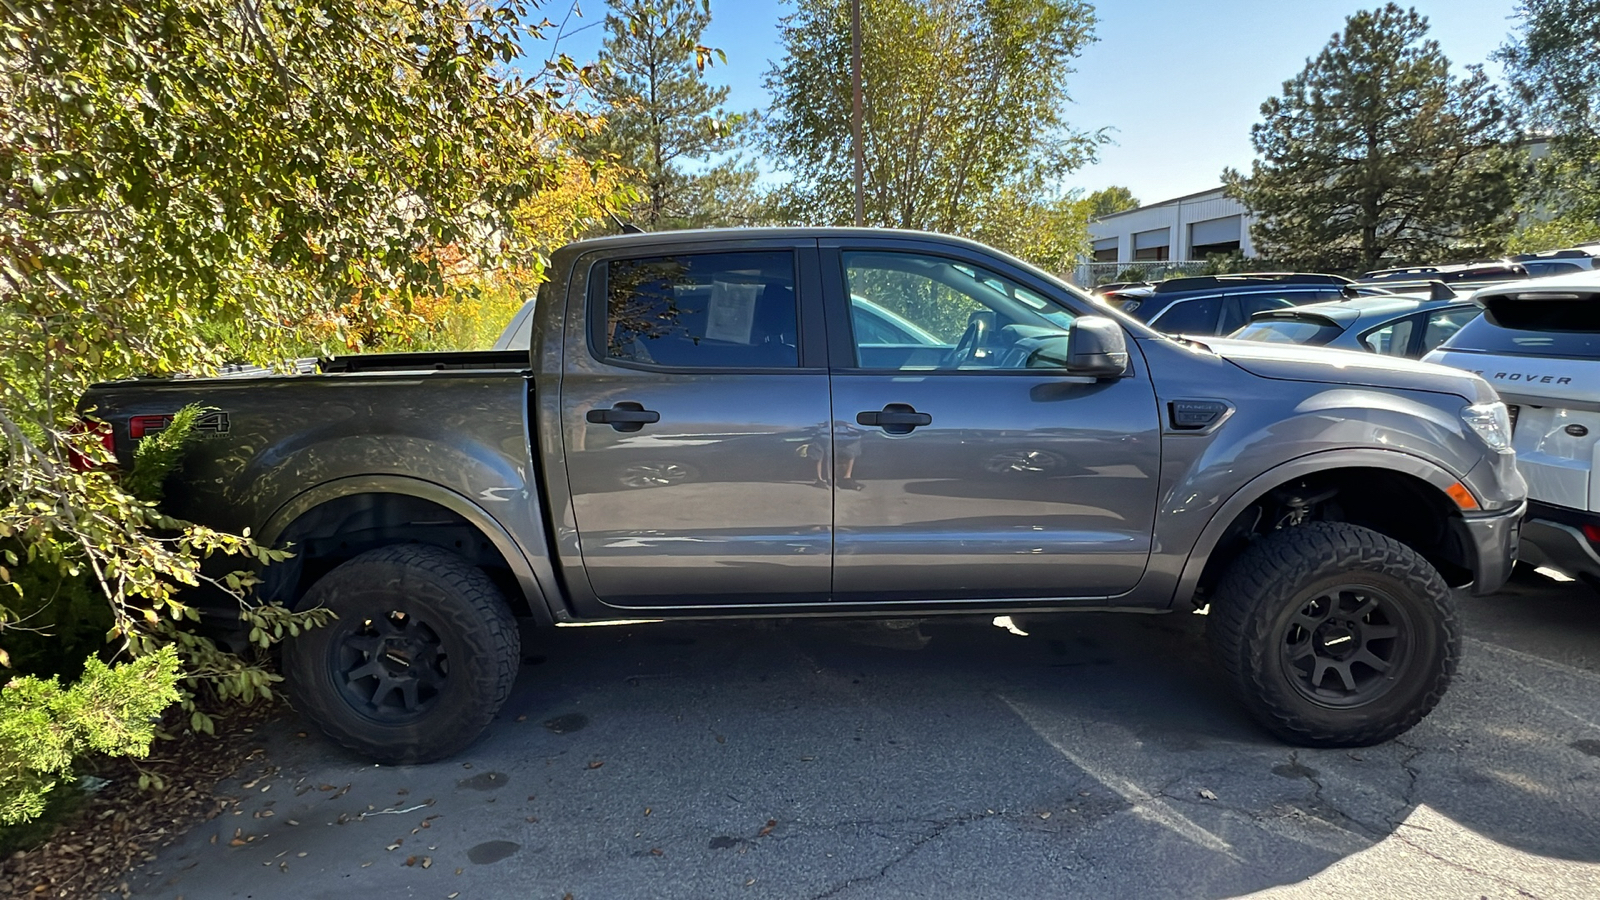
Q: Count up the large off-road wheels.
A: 2